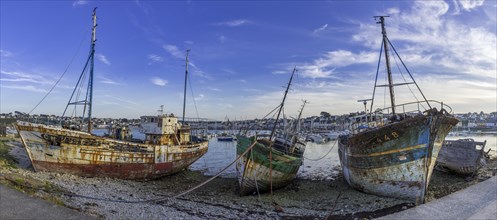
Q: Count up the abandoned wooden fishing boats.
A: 4